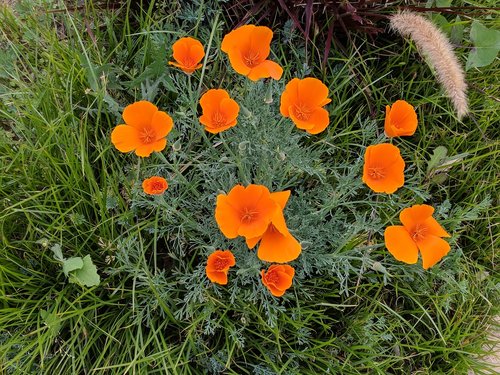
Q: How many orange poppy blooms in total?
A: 13